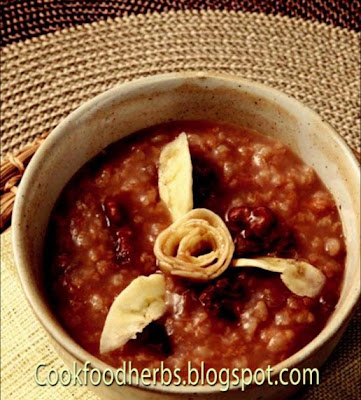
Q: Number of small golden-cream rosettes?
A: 1